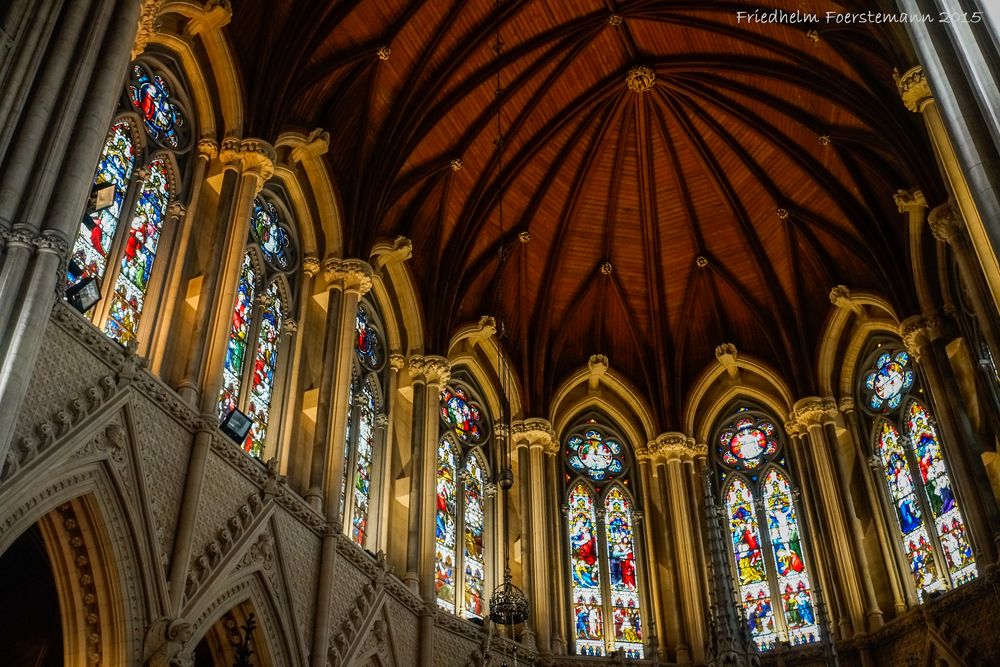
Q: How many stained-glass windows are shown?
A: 7